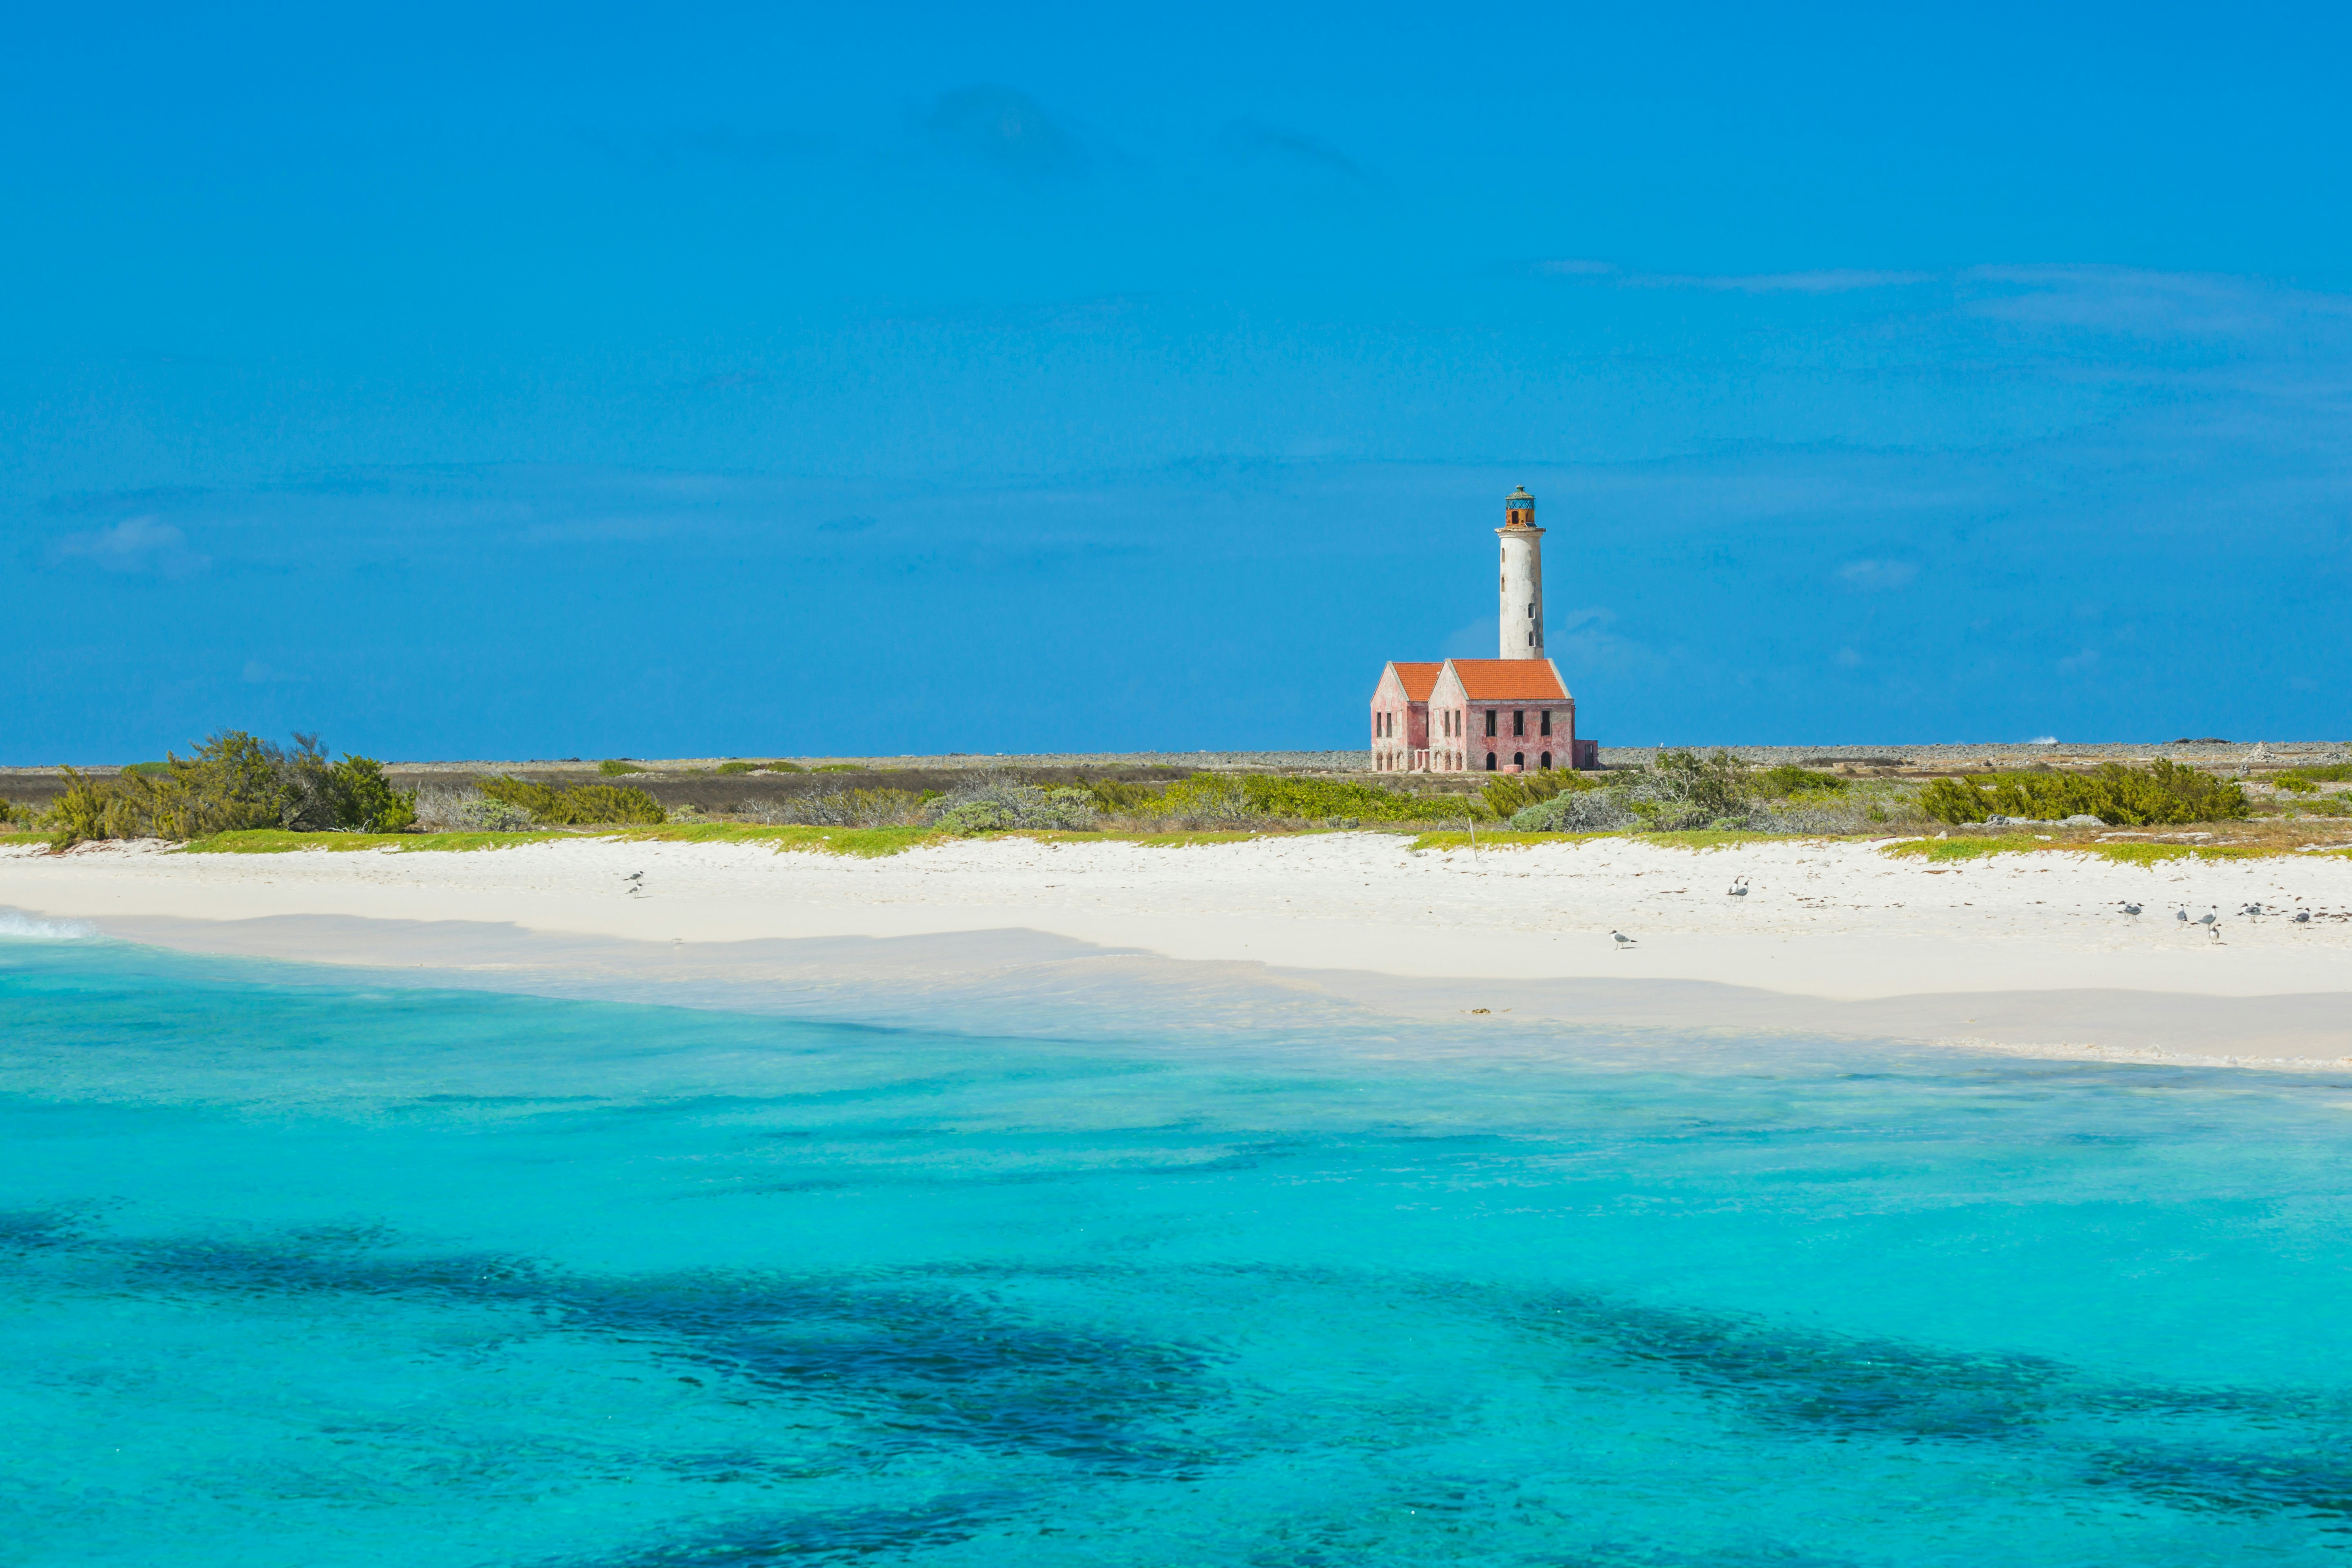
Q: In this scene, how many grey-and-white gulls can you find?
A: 13